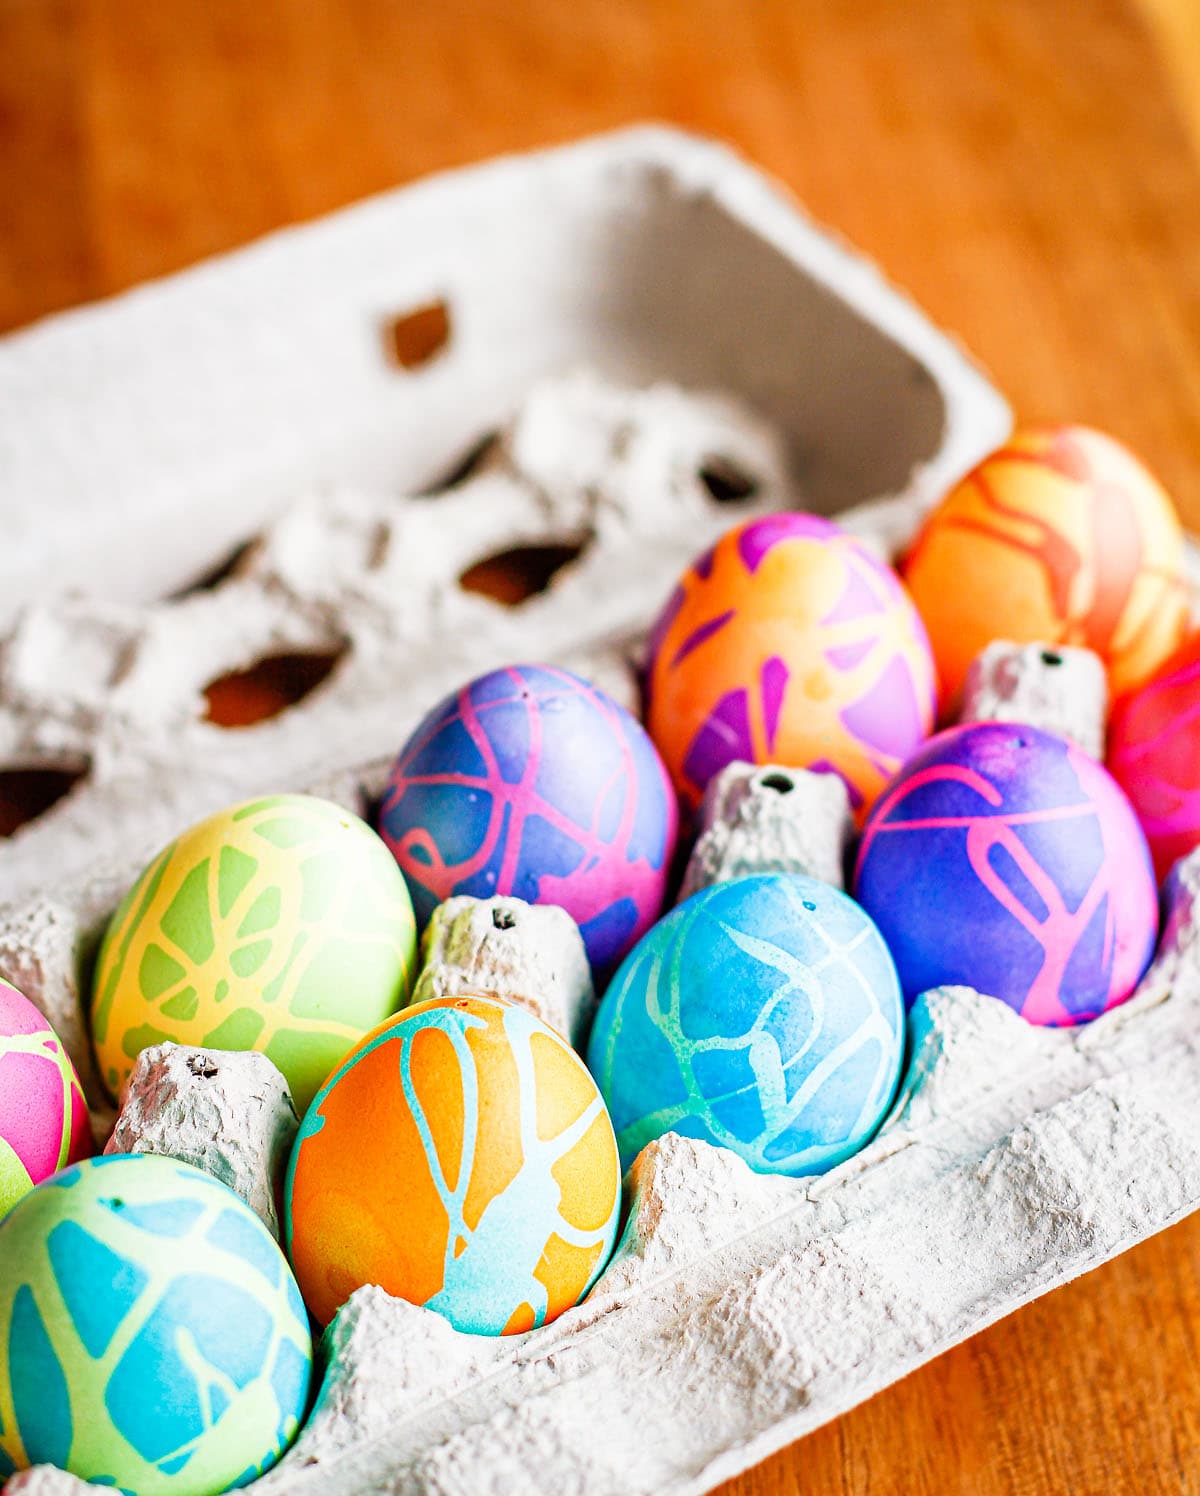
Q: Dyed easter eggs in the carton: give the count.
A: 10